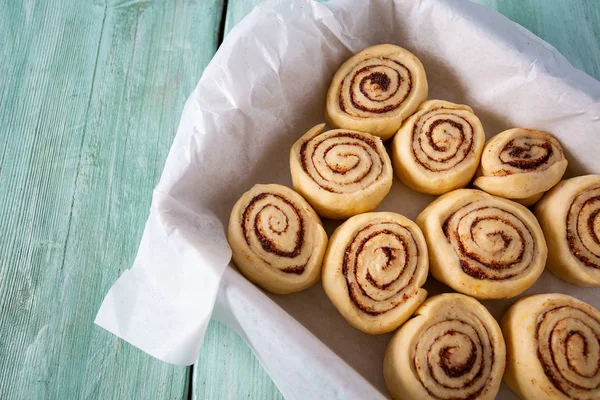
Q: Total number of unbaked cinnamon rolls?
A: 10